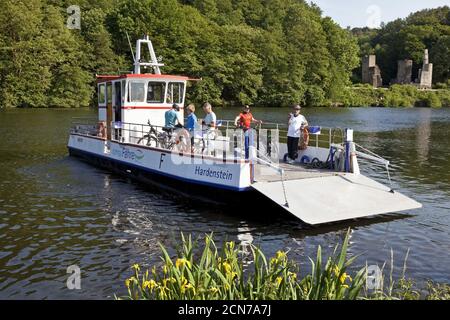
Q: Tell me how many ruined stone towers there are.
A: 3